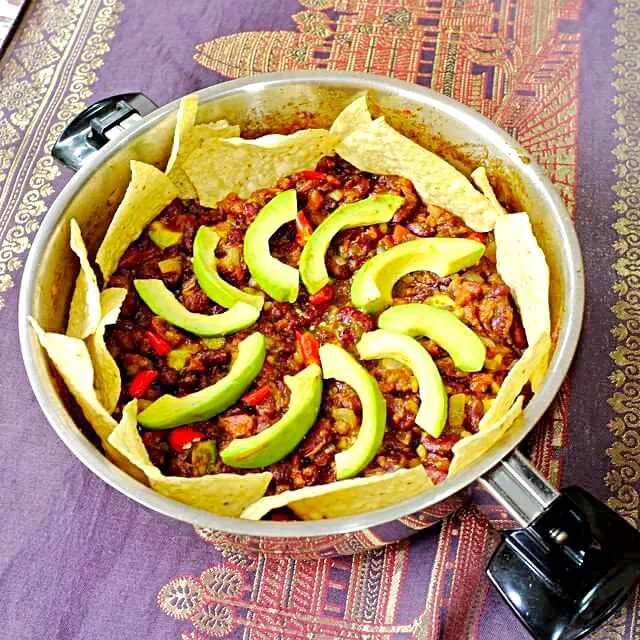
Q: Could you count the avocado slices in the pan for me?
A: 10